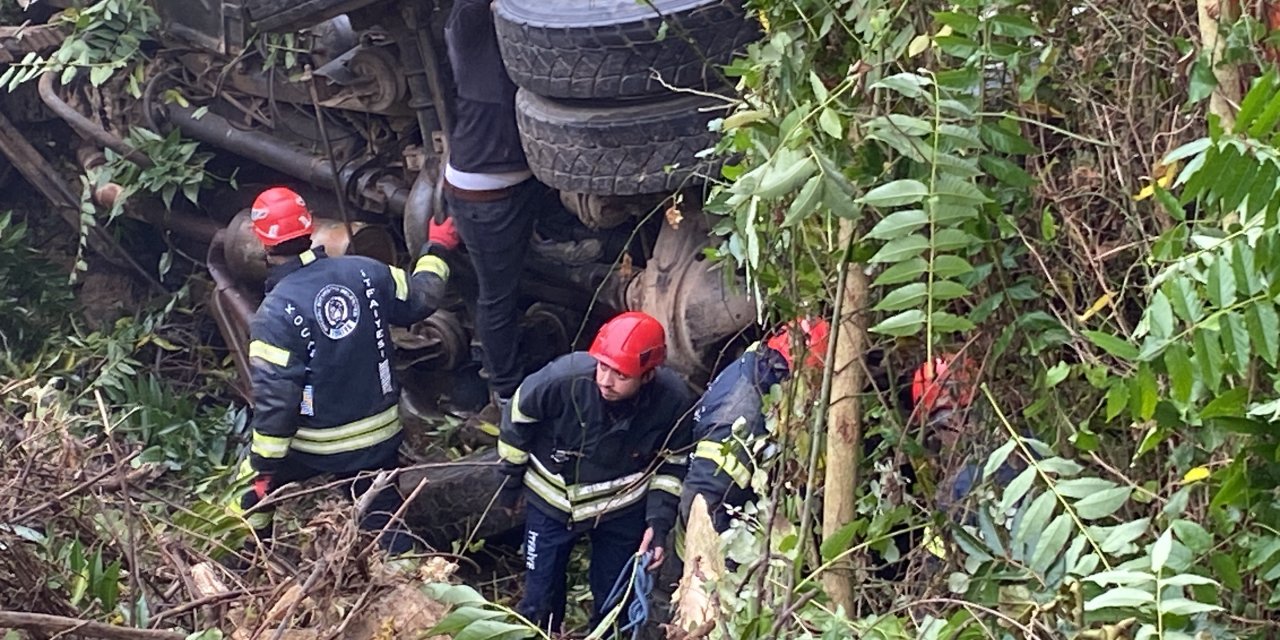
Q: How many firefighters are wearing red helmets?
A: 4